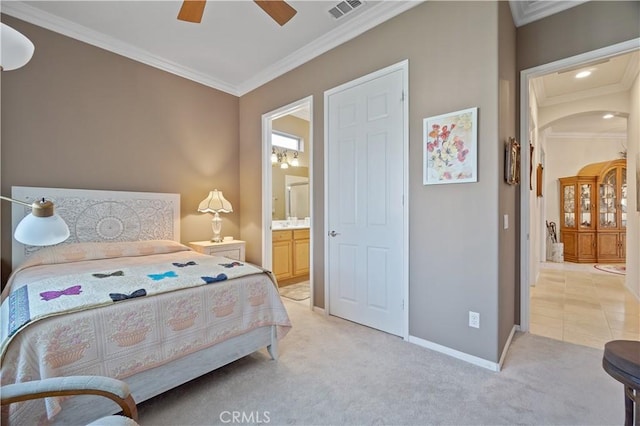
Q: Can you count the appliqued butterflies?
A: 7